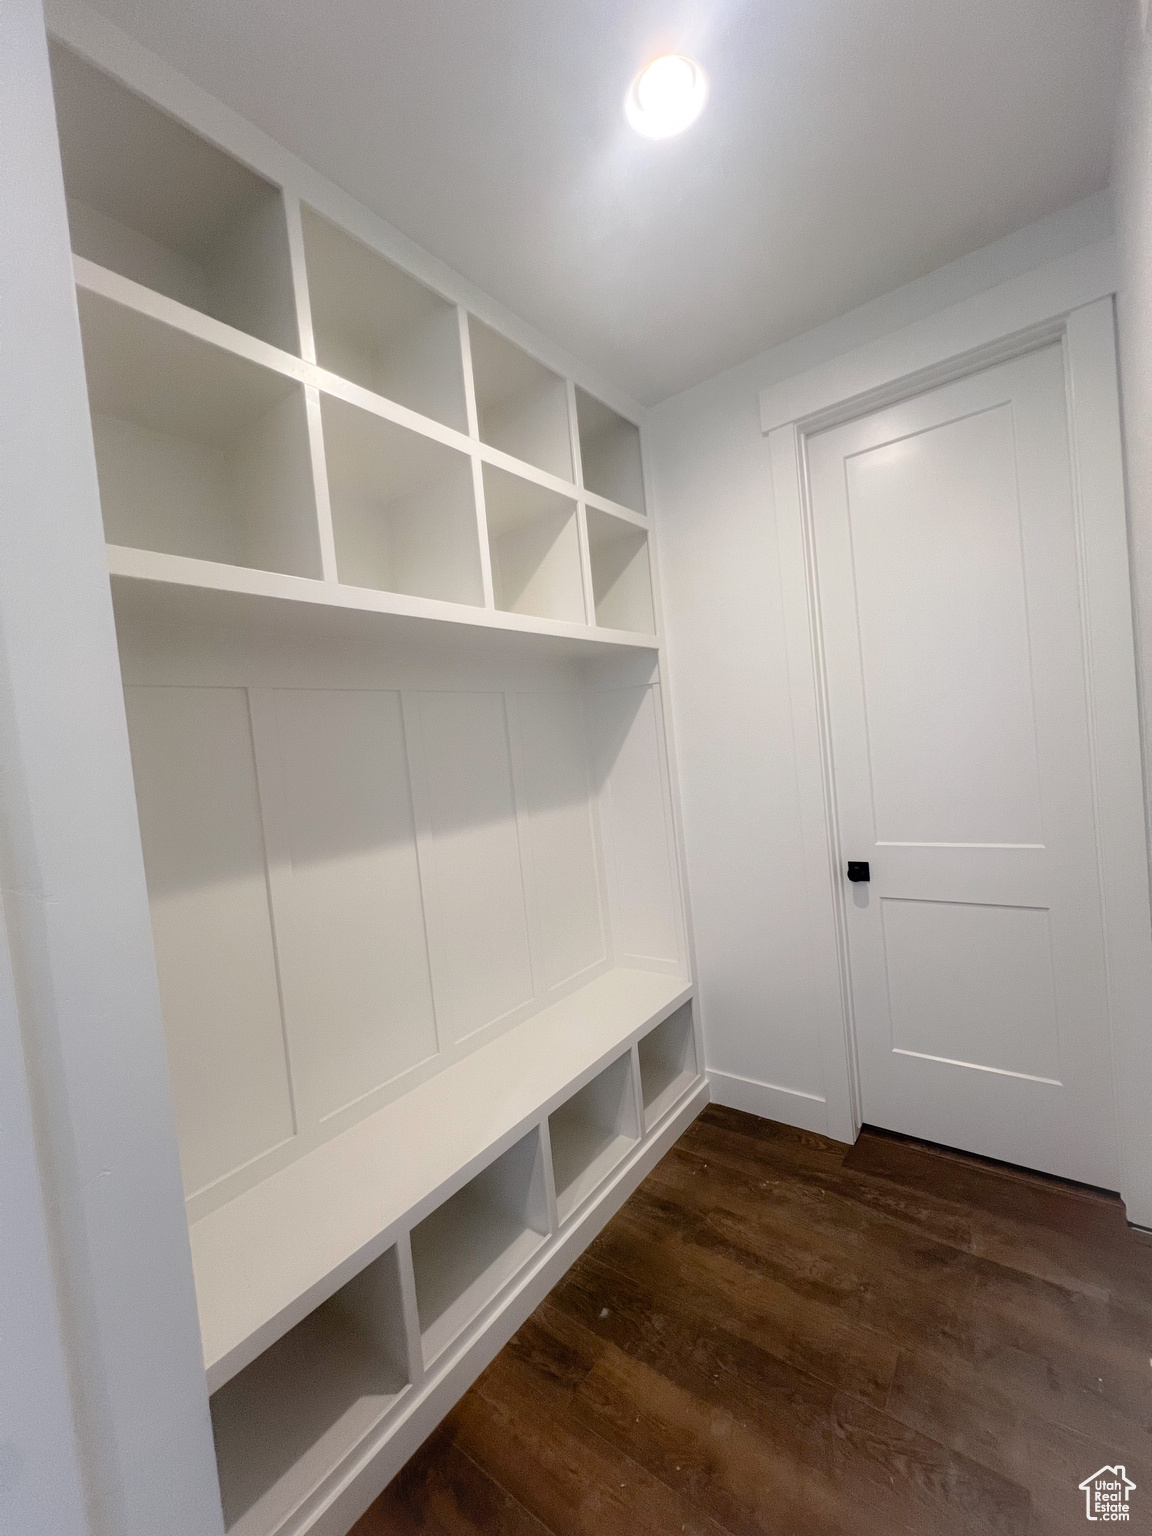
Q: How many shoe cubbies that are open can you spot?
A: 4